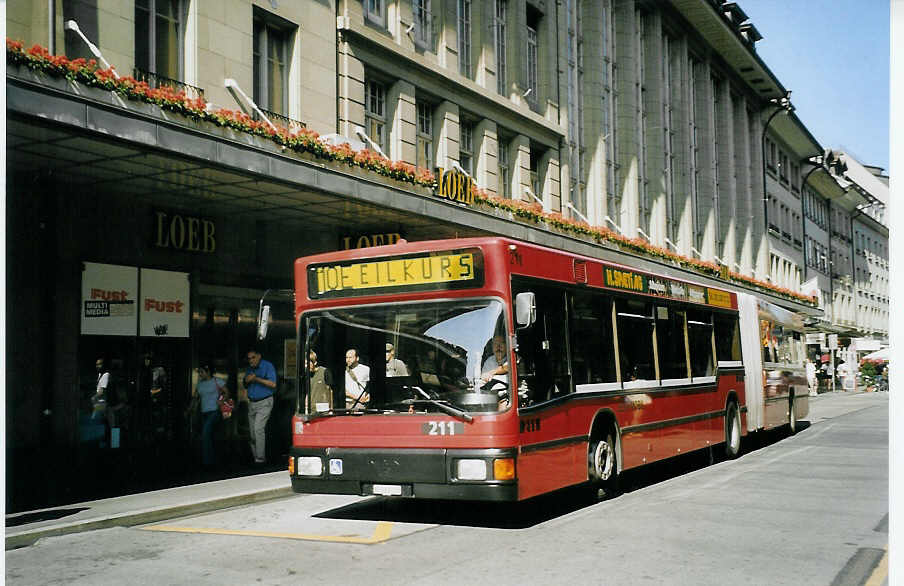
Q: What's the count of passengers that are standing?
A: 3